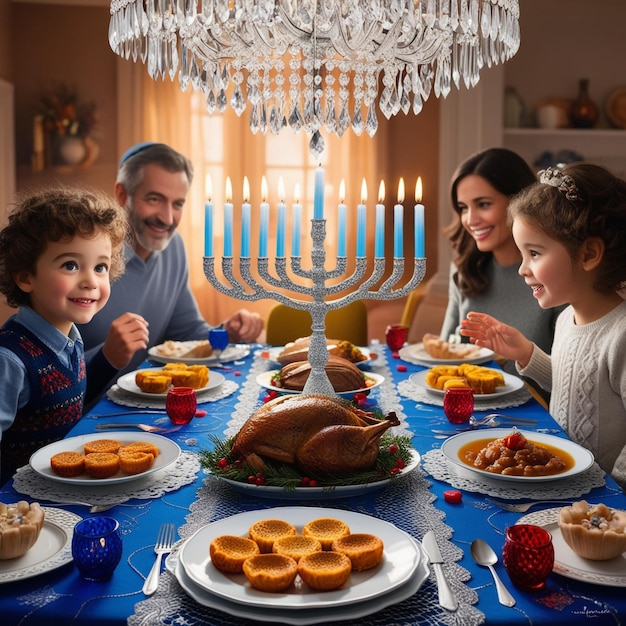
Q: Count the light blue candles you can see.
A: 12